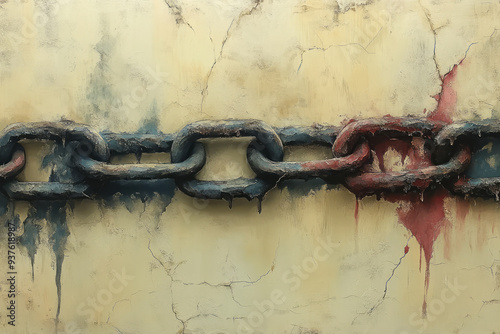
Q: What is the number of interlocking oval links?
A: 7